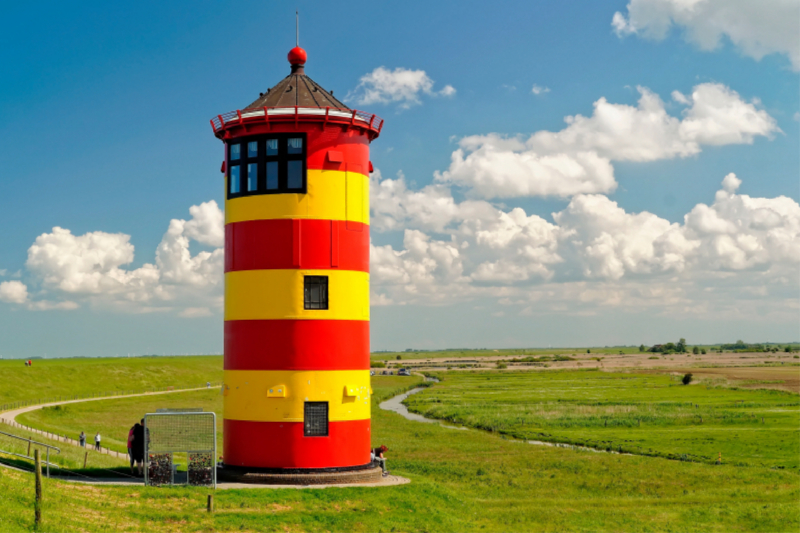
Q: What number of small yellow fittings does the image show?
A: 2